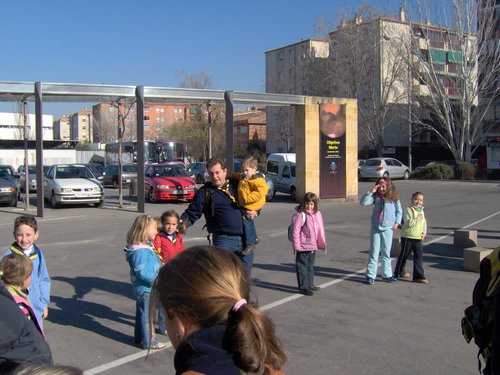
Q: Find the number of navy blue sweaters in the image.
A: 1